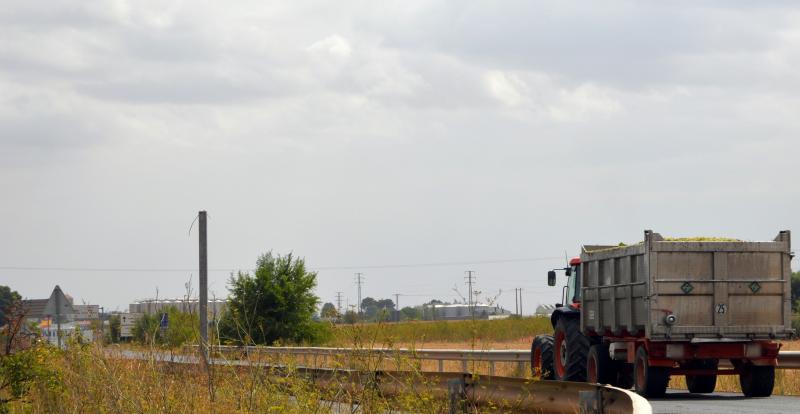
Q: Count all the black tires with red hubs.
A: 4